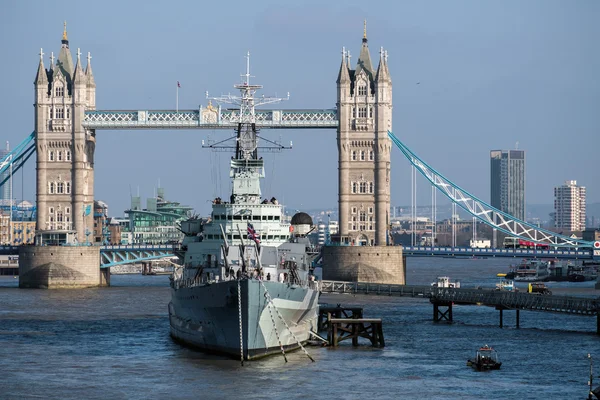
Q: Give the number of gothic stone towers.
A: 2